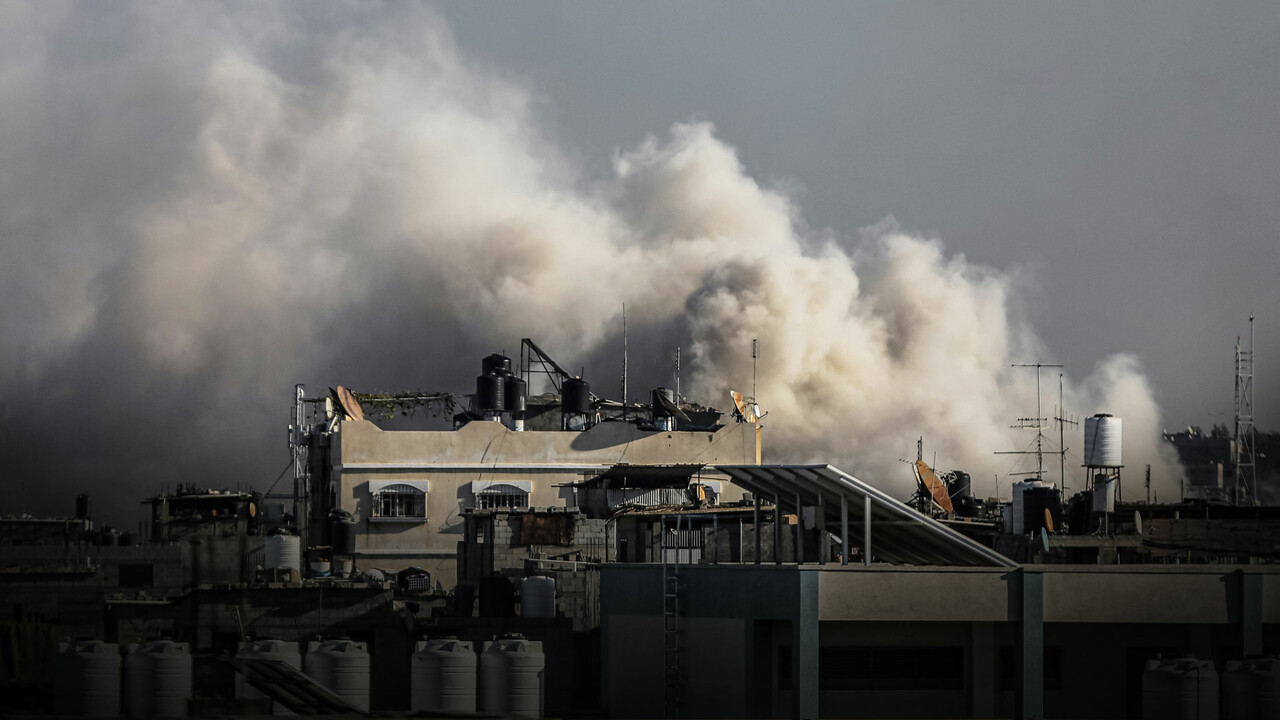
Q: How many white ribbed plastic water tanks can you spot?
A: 12